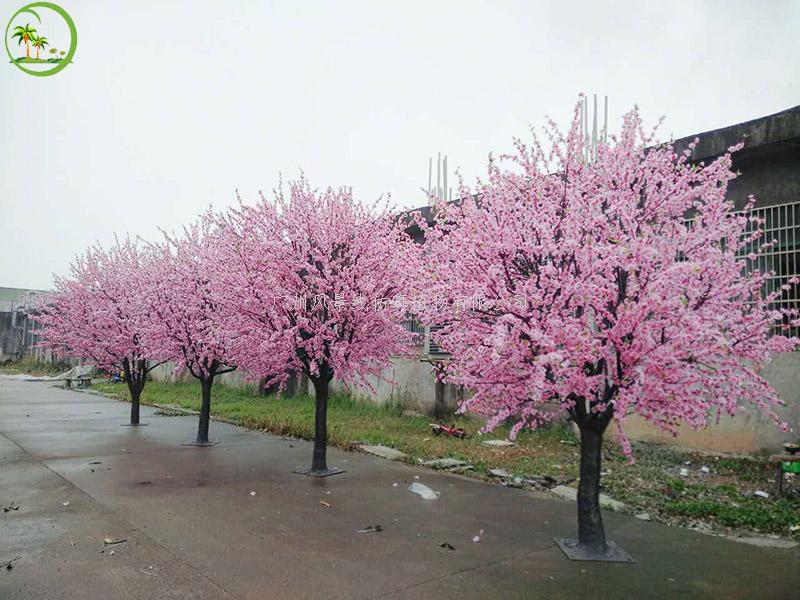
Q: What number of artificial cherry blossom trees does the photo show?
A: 4